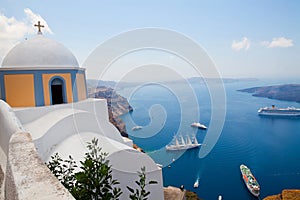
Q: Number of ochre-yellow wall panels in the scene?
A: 3